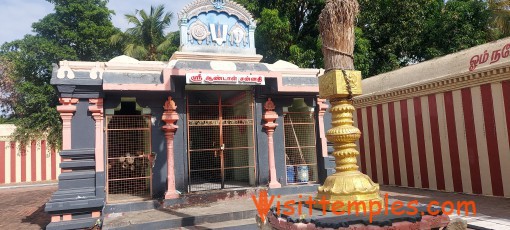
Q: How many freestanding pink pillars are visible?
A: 2